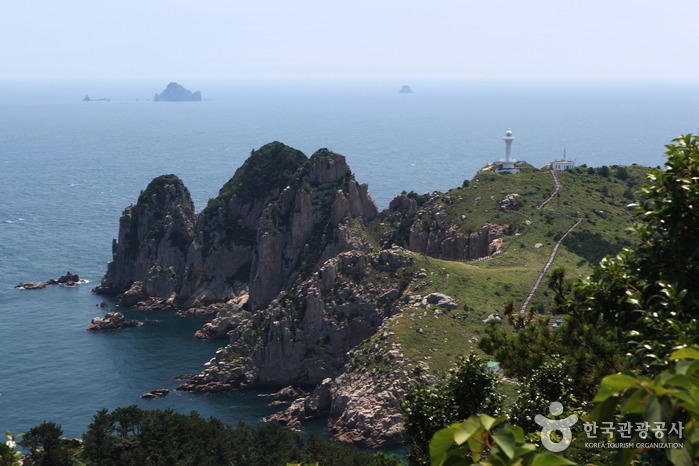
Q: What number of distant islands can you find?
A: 3